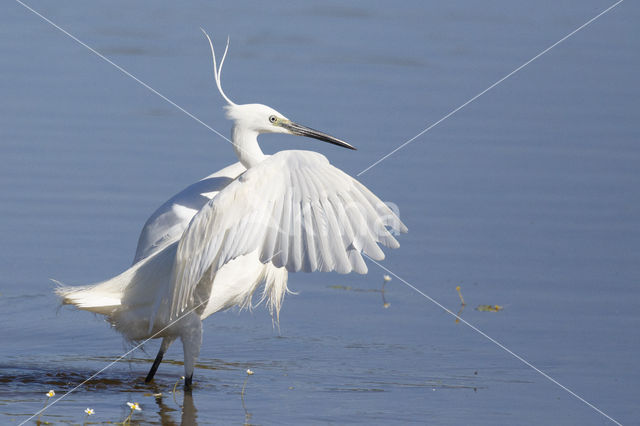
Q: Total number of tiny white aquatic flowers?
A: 5